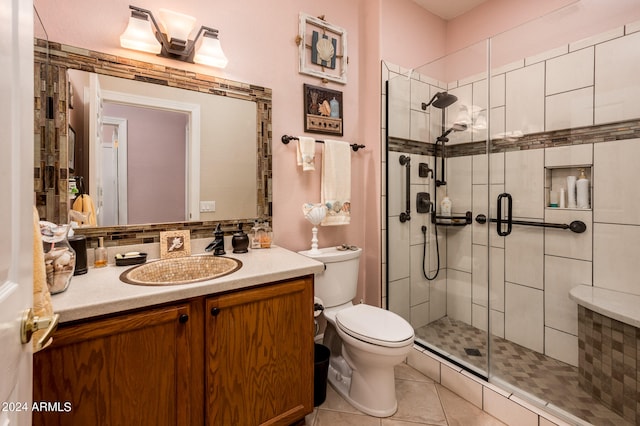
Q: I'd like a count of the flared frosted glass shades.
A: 3